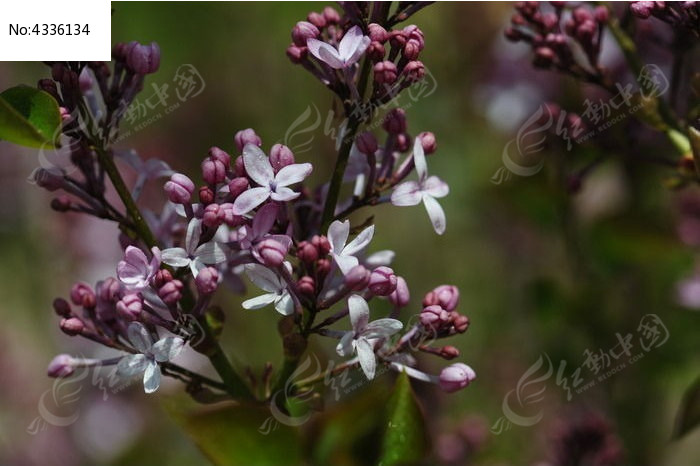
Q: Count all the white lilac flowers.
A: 8